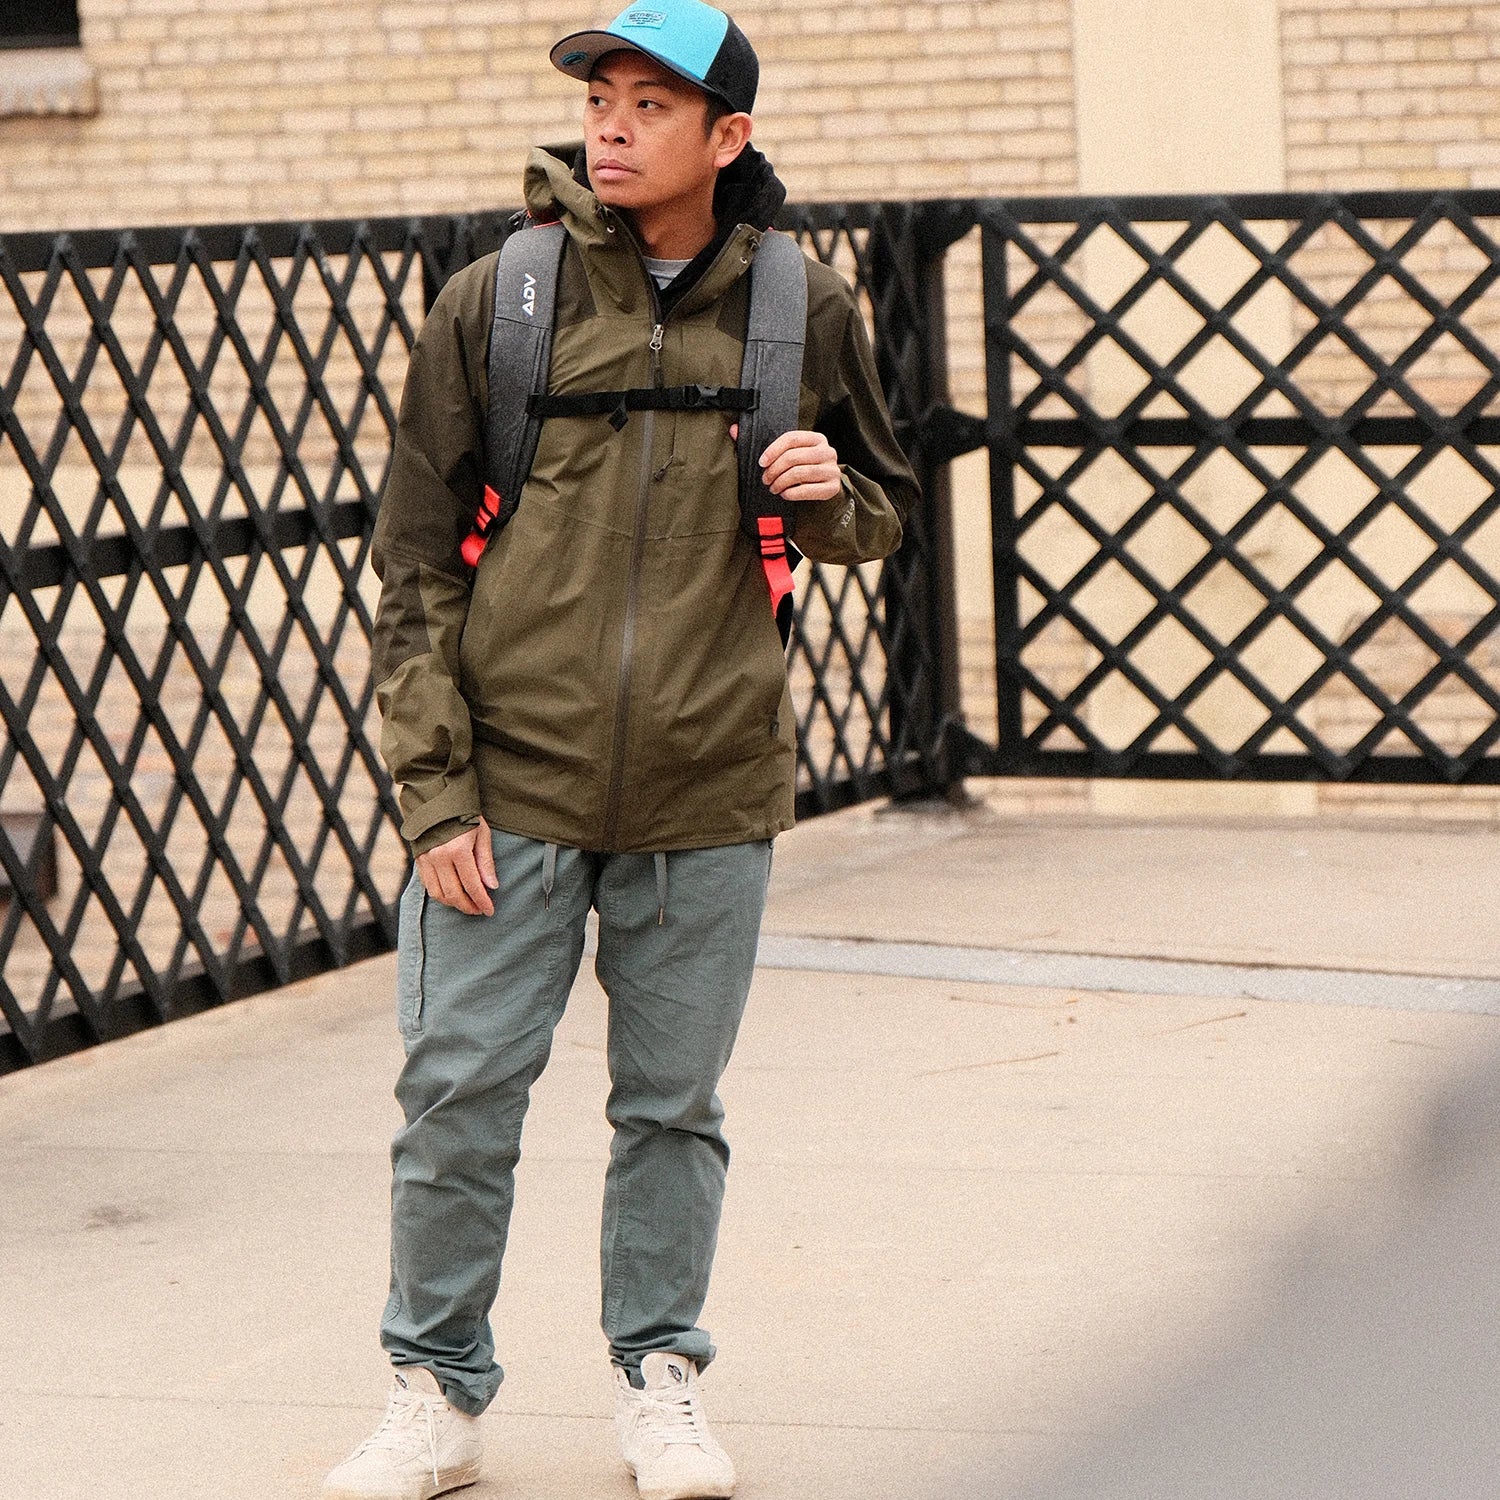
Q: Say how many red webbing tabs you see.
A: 2